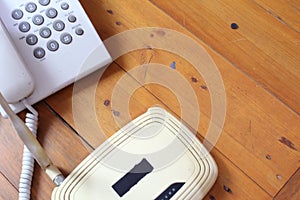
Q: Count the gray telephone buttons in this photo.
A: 15